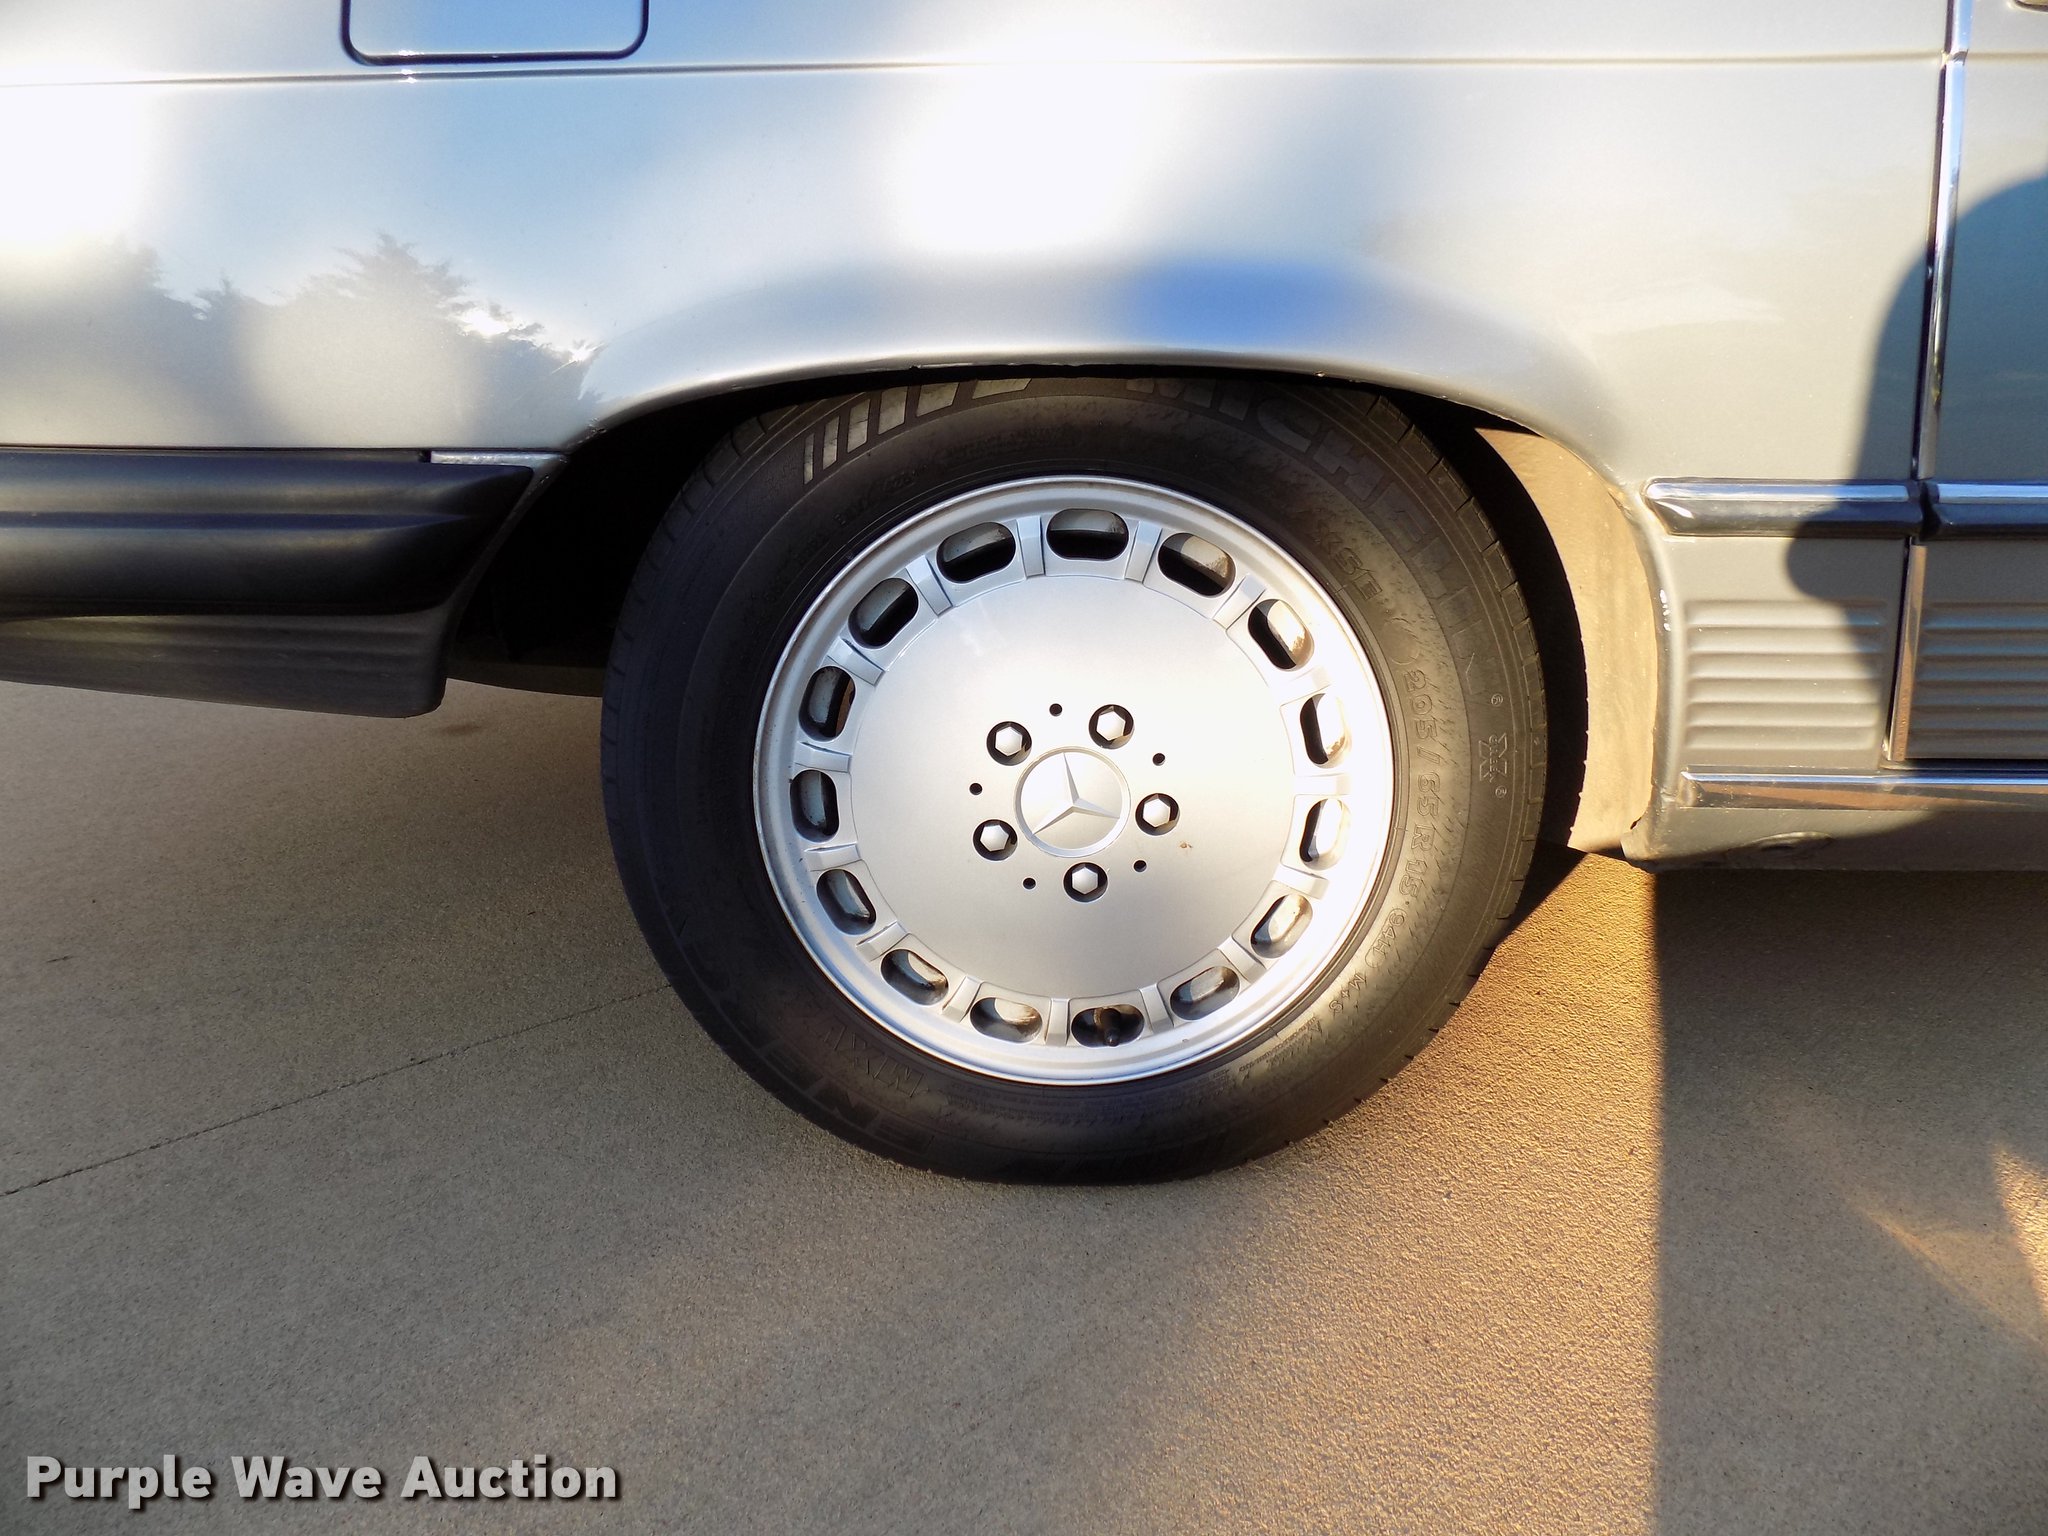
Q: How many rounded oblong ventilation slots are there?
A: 15